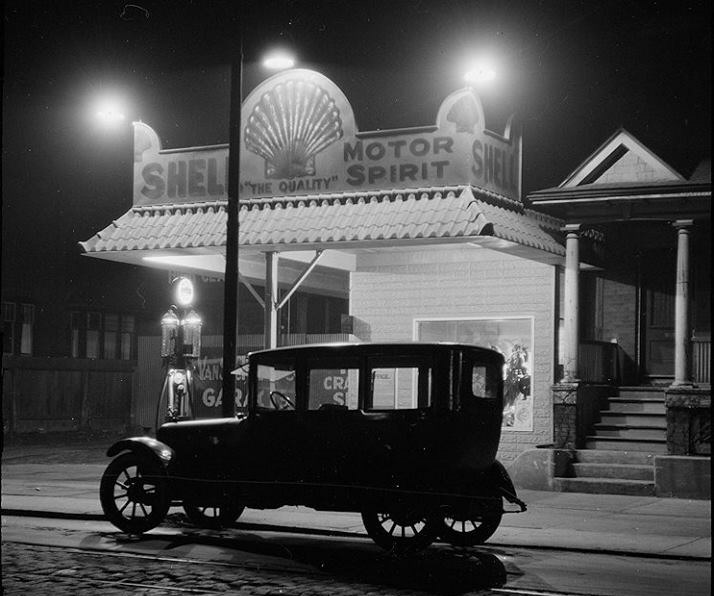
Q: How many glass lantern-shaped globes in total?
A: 2